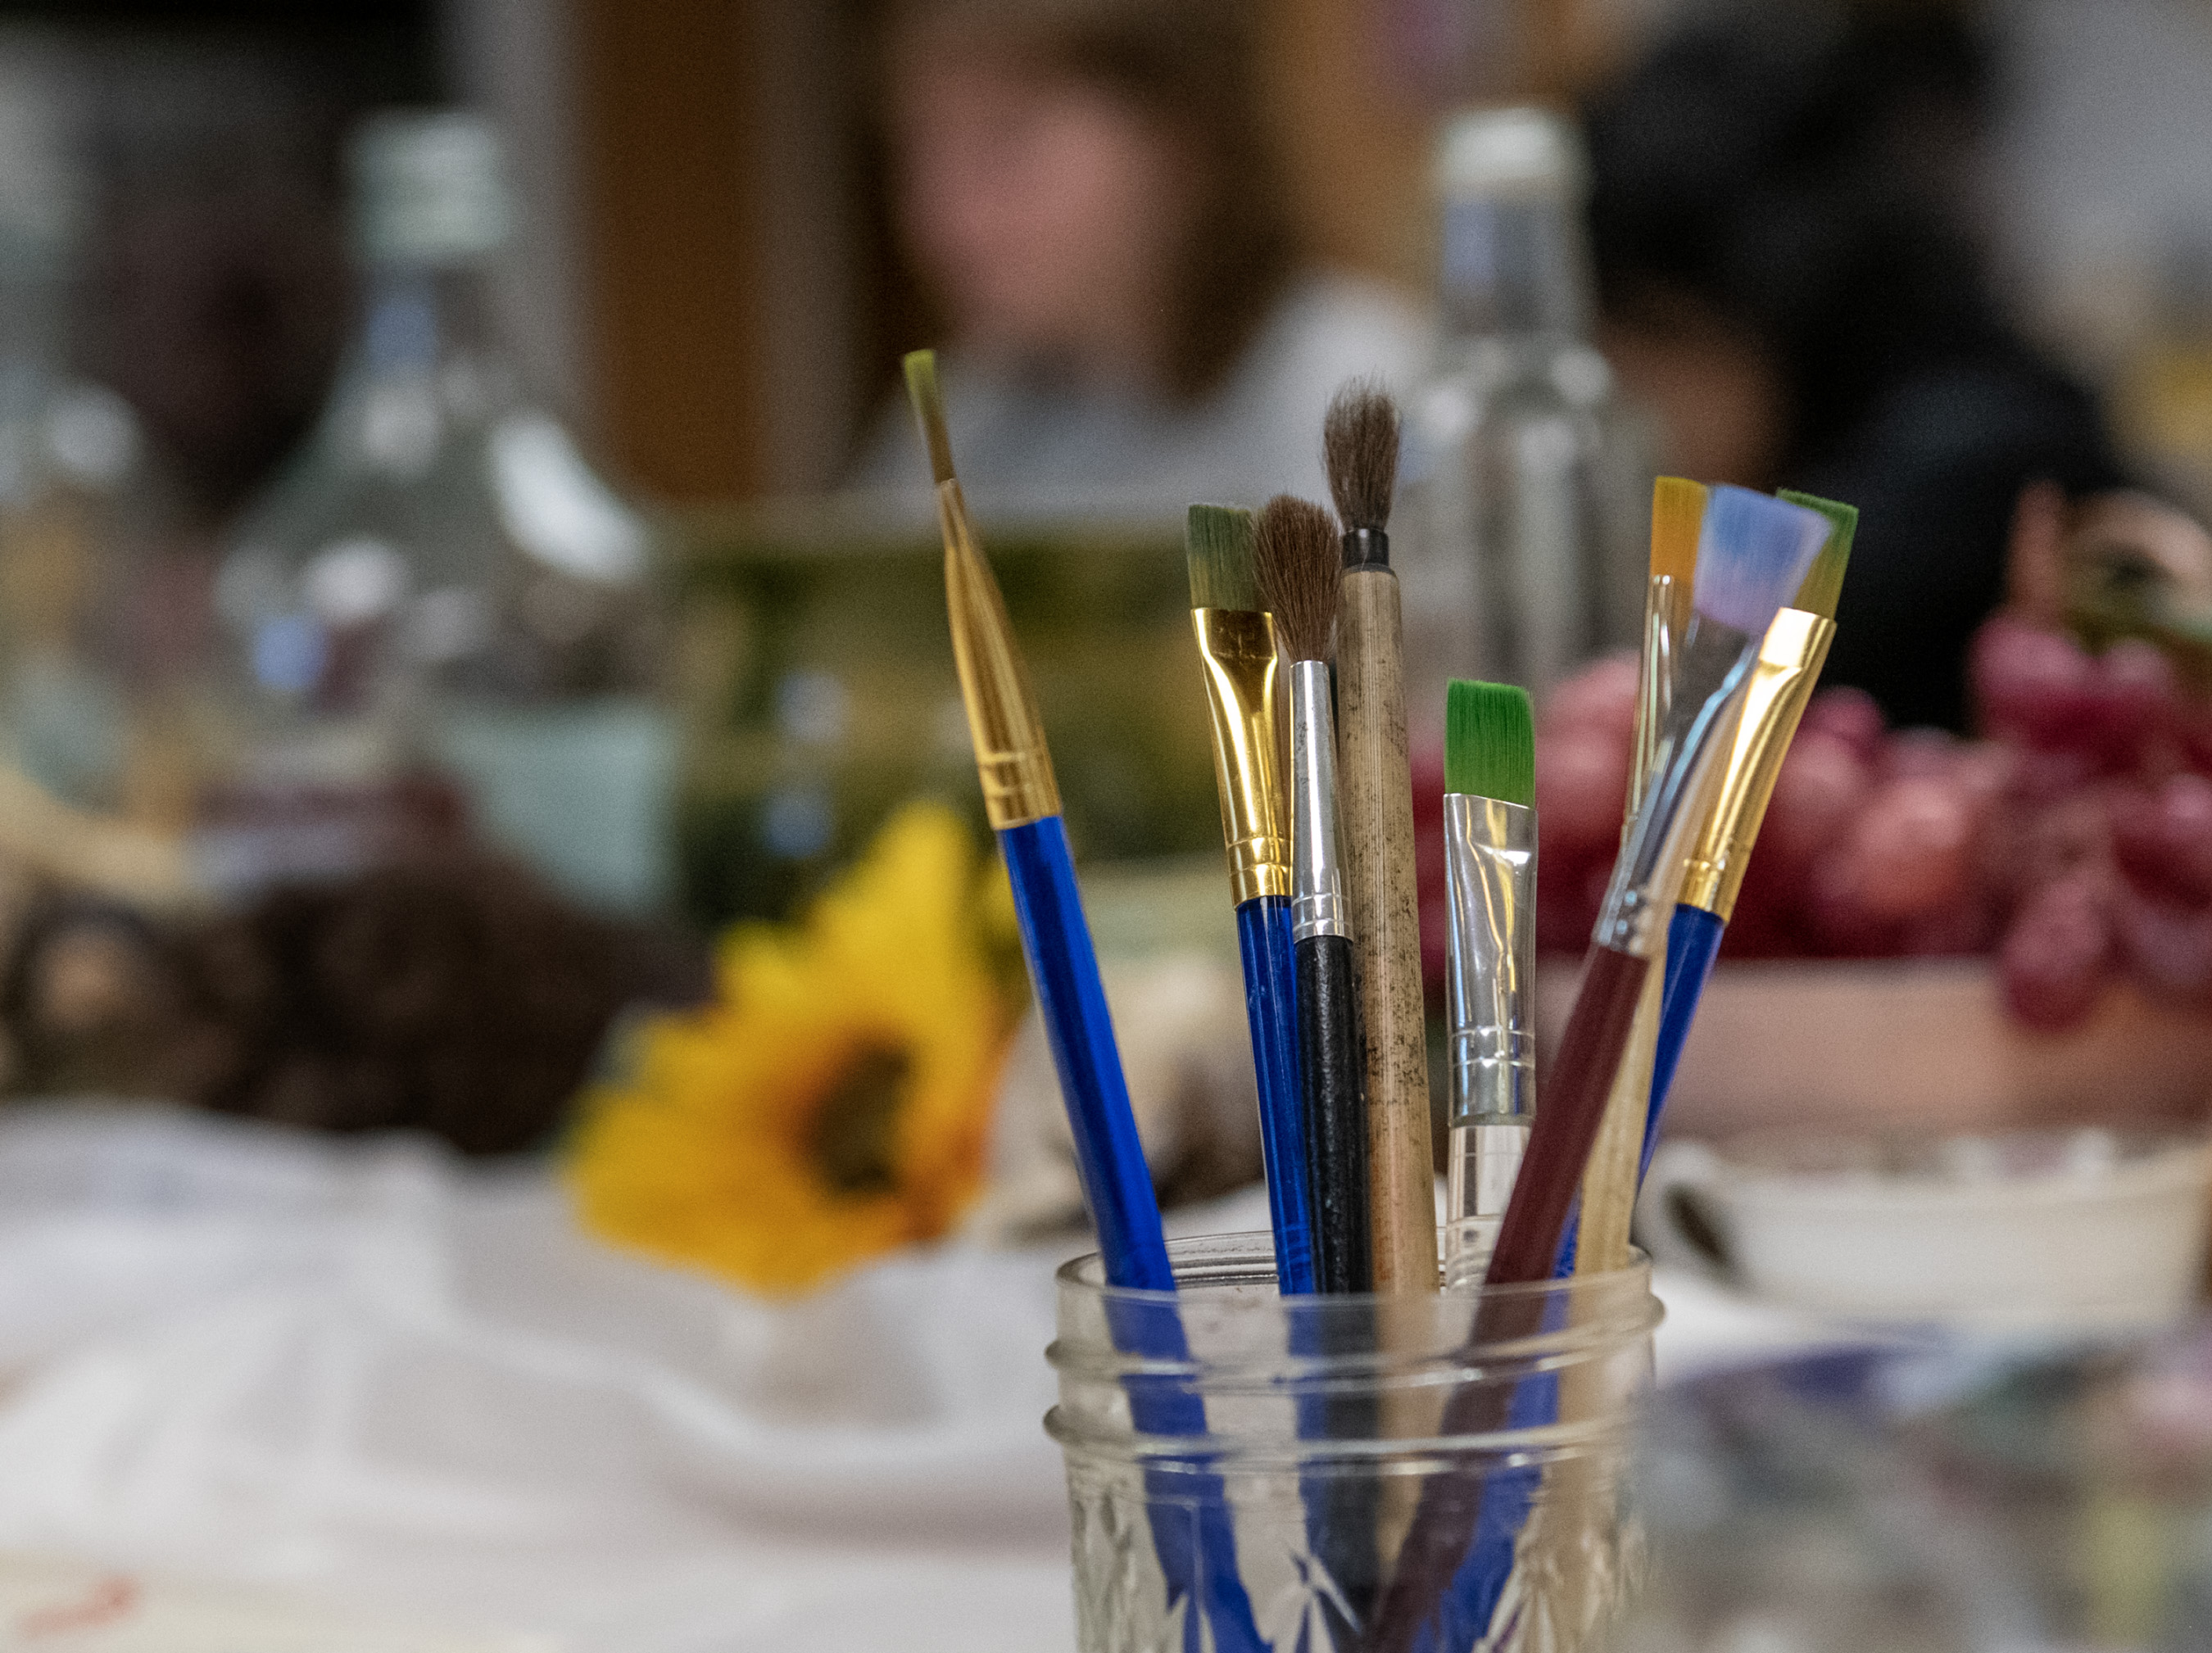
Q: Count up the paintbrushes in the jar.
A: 8